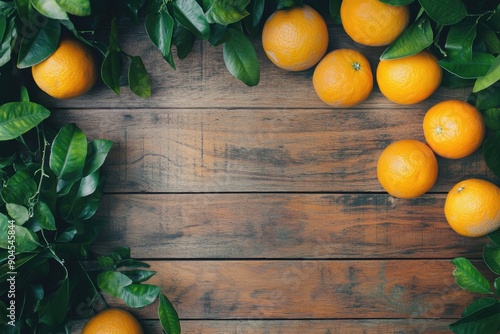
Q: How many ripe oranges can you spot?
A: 9